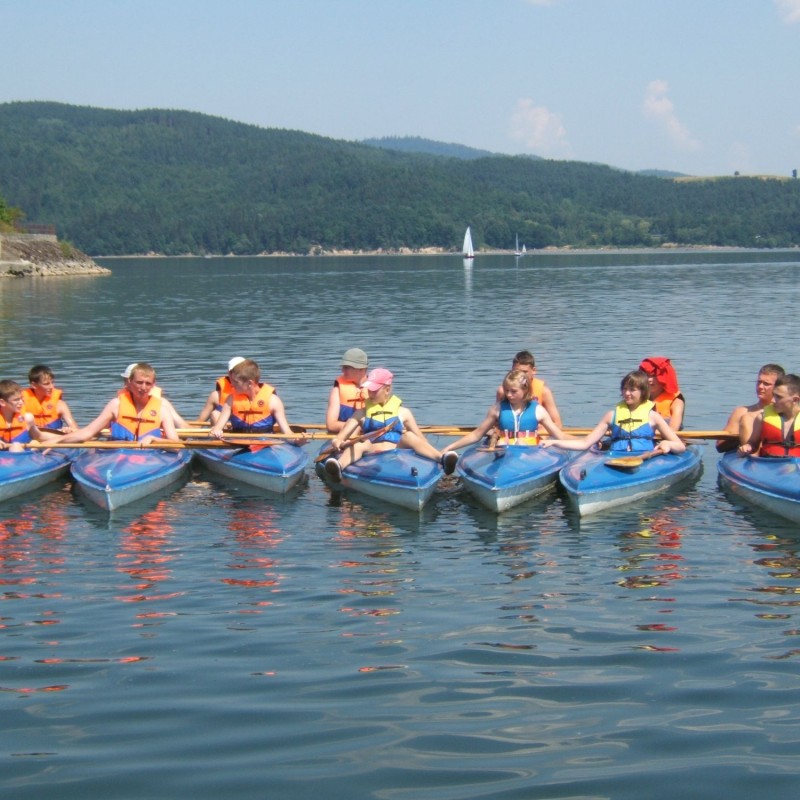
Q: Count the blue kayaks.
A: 7